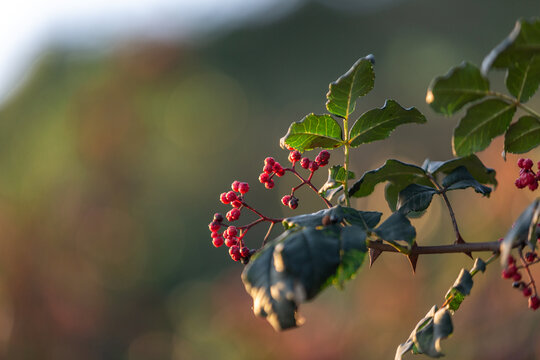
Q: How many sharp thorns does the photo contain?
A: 3